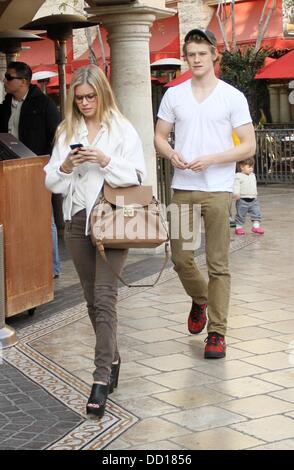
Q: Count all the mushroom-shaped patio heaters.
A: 4